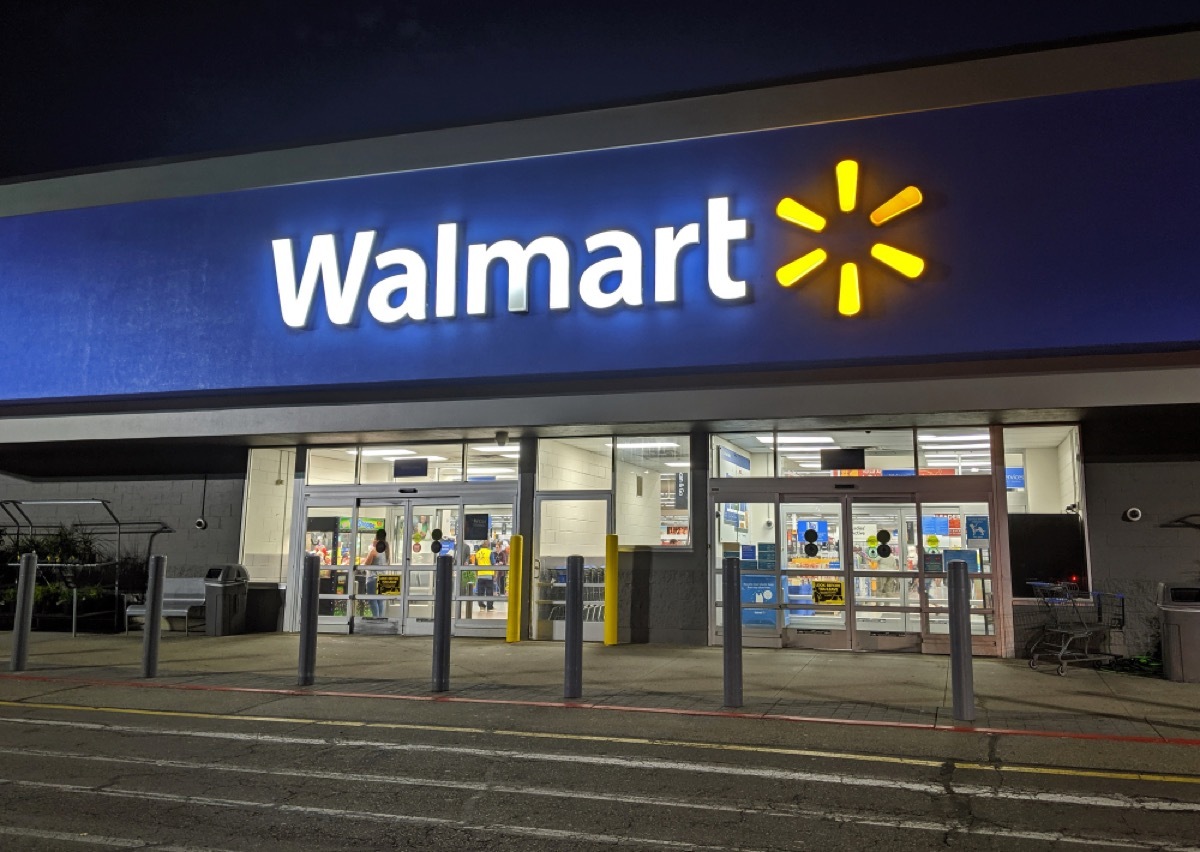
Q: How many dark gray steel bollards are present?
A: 7